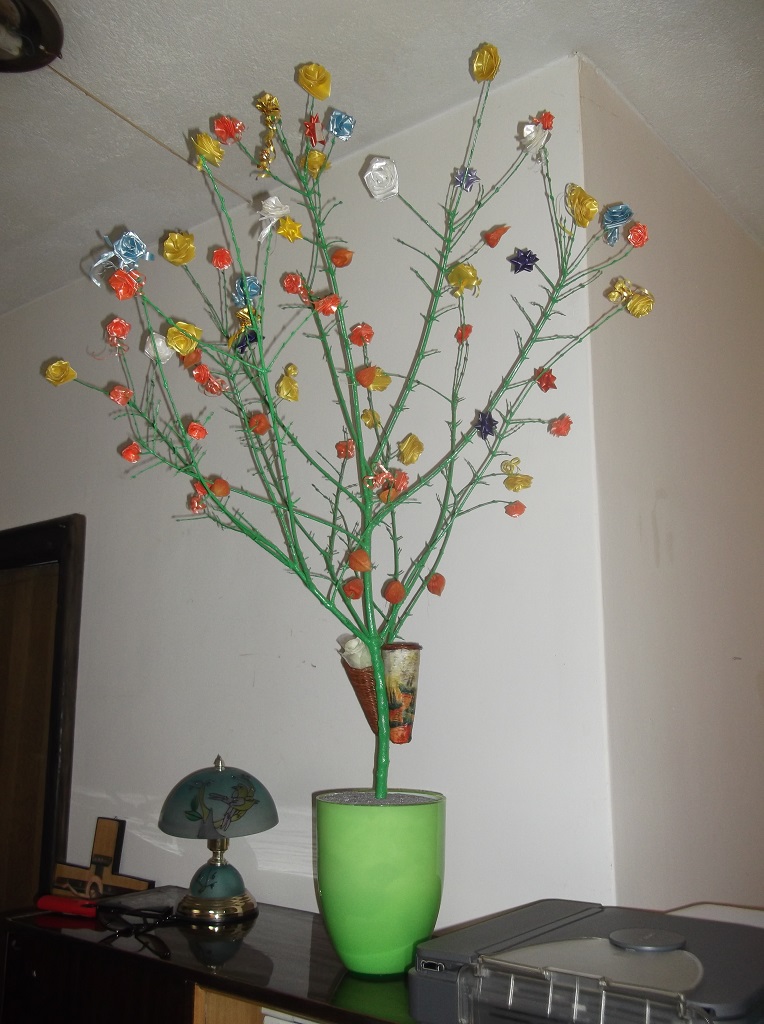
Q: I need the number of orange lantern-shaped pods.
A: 11